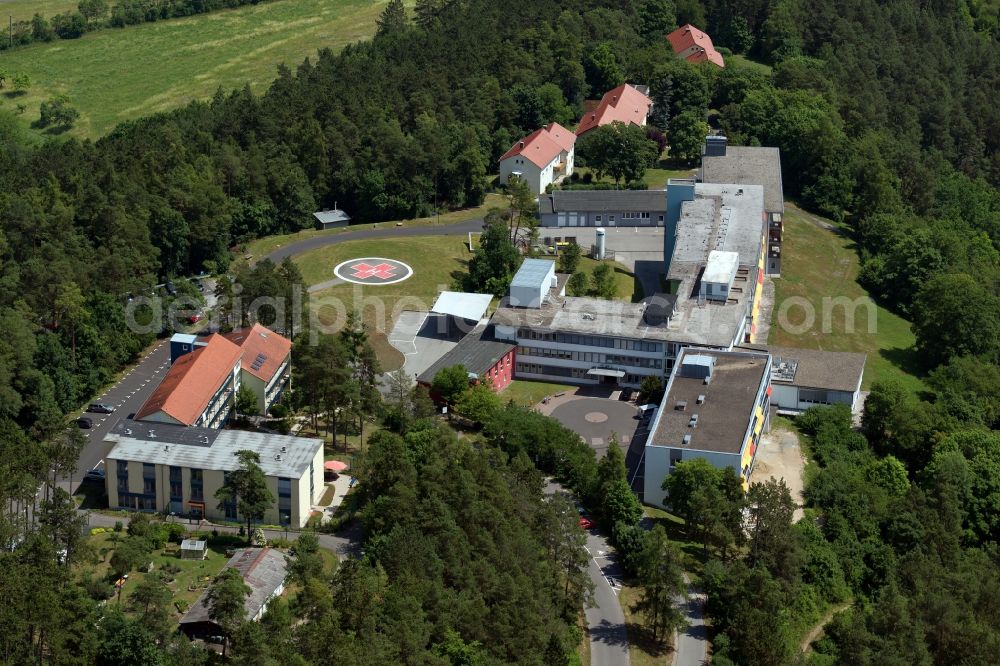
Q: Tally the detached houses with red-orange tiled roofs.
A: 3